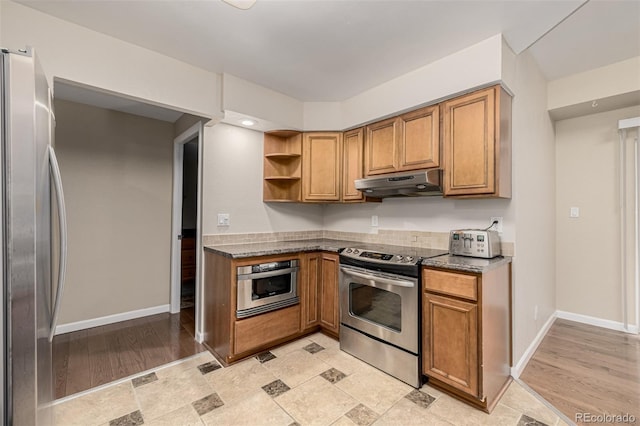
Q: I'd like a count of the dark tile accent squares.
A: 12